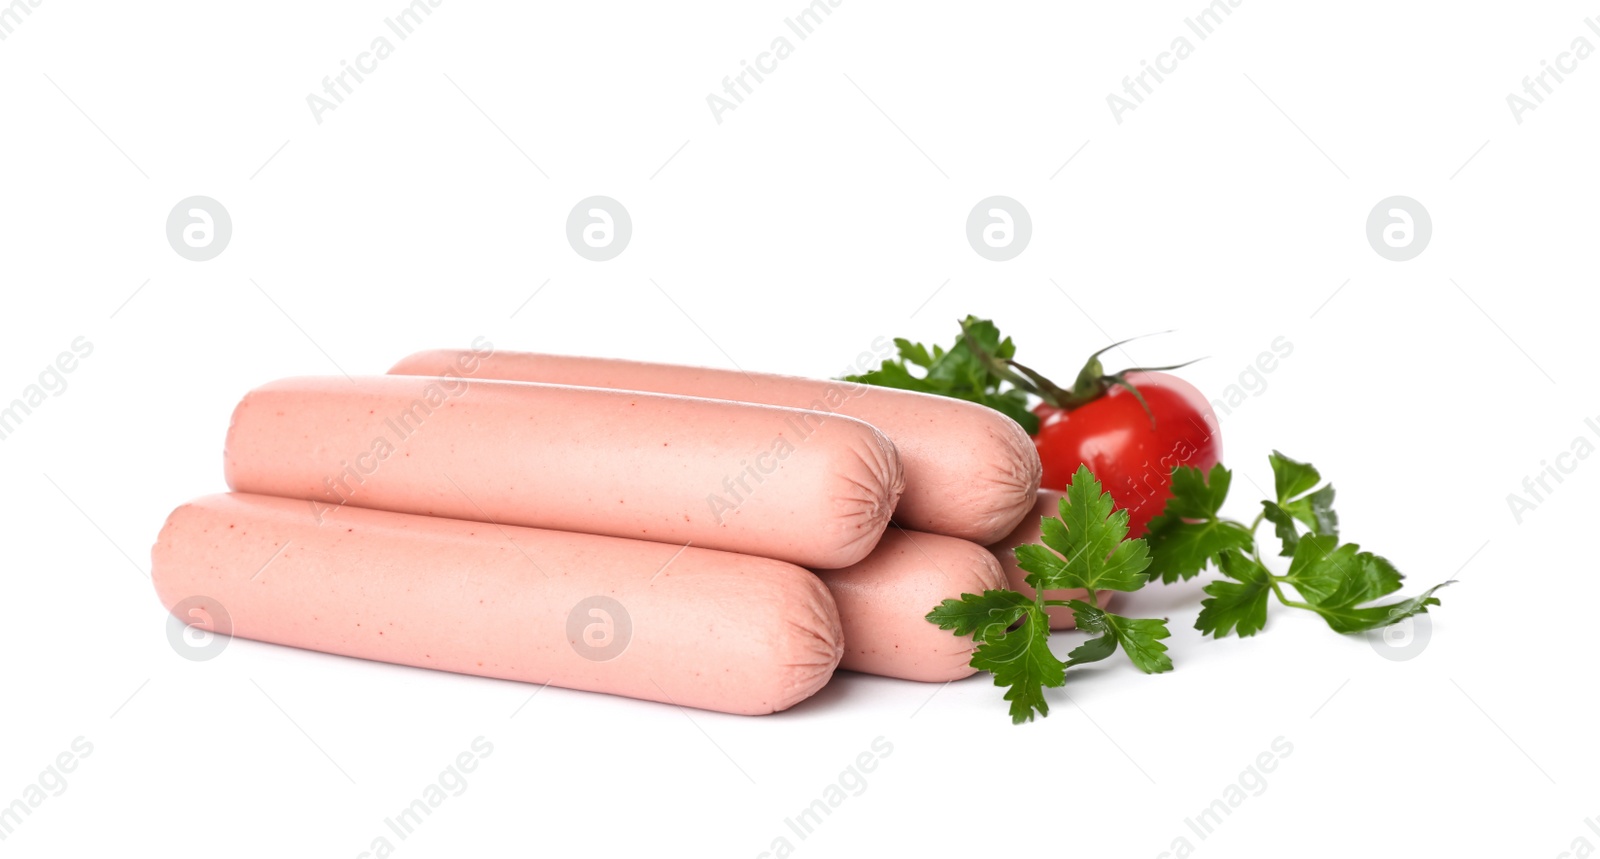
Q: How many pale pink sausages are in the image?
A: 5